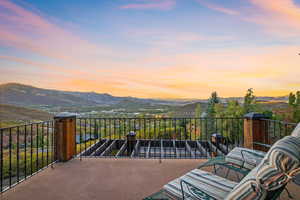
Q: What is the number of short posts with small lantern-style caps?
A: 2